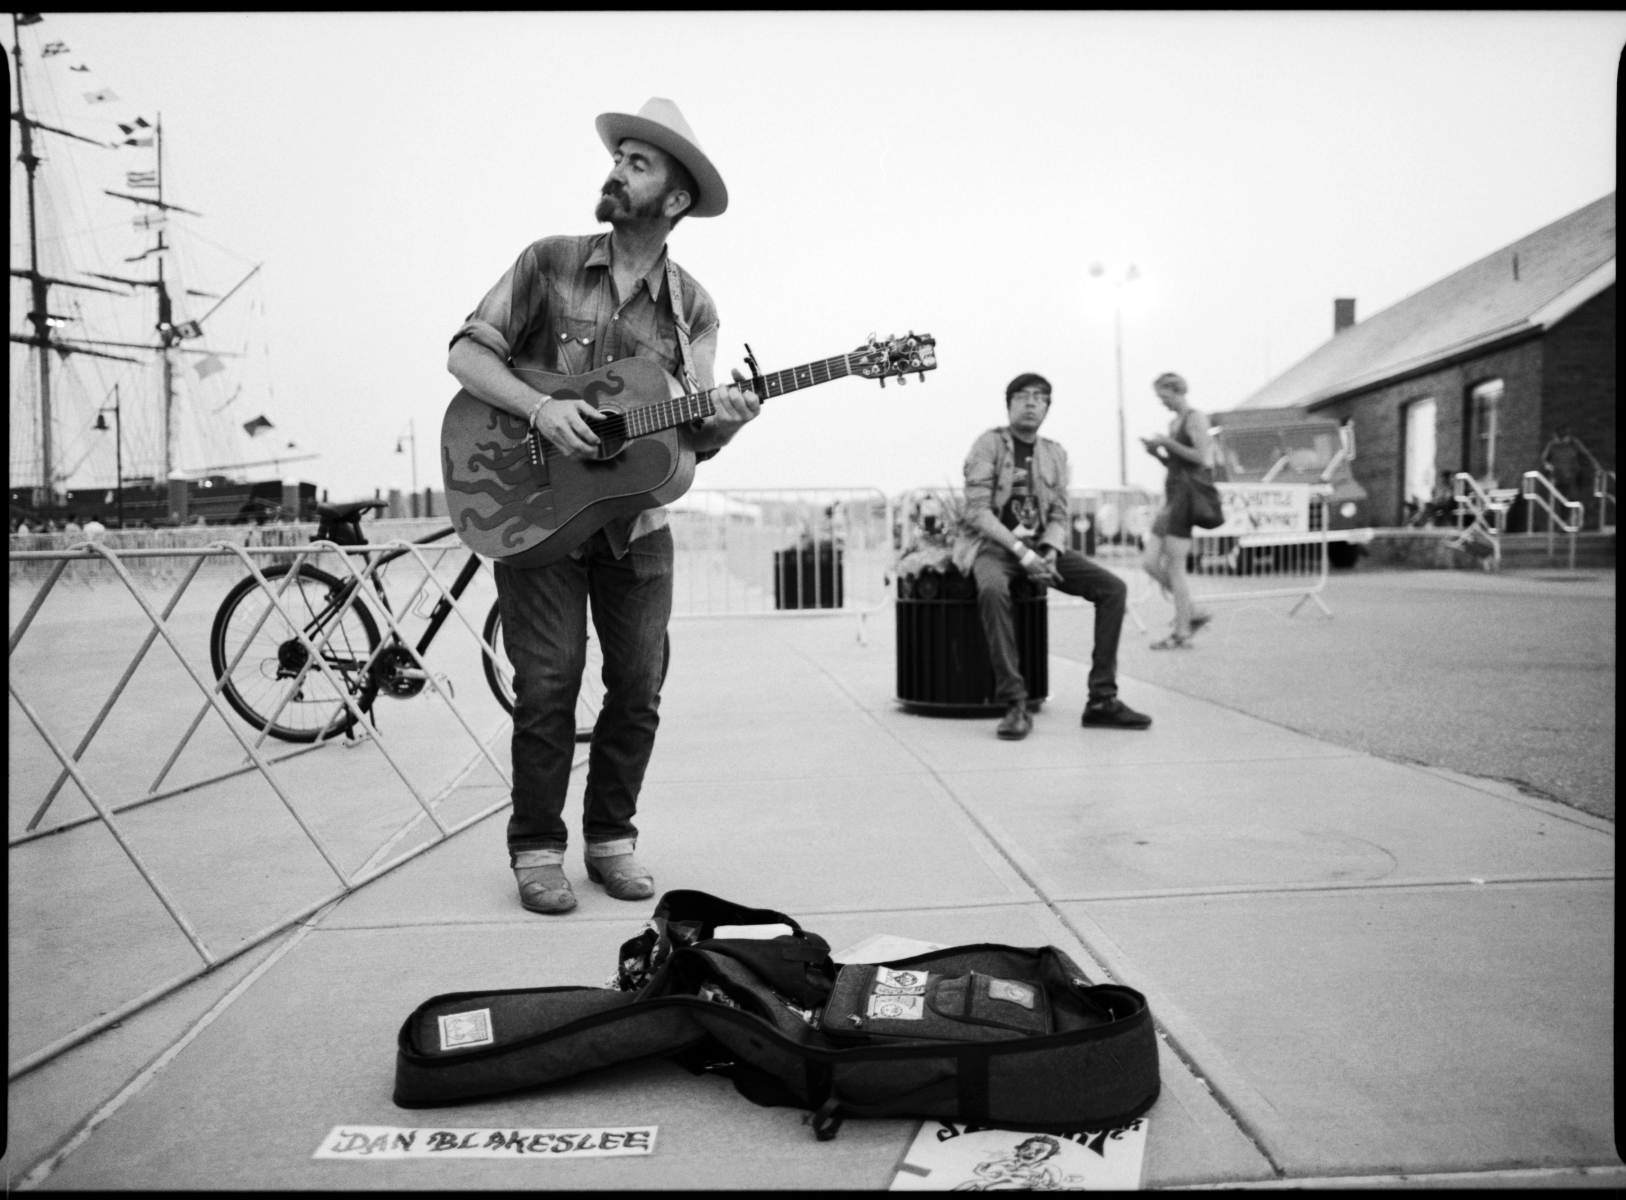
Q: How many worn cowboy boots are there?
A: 2